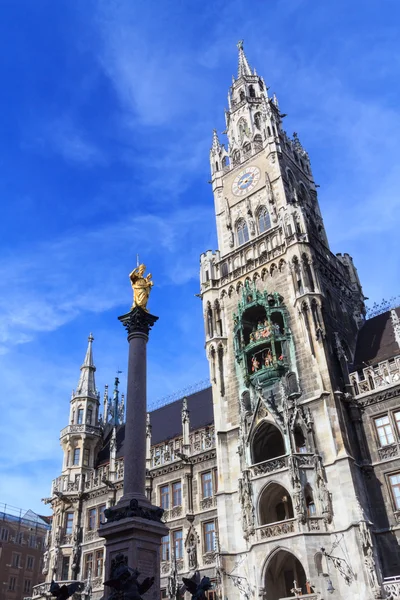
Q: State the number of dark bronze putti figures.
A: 3